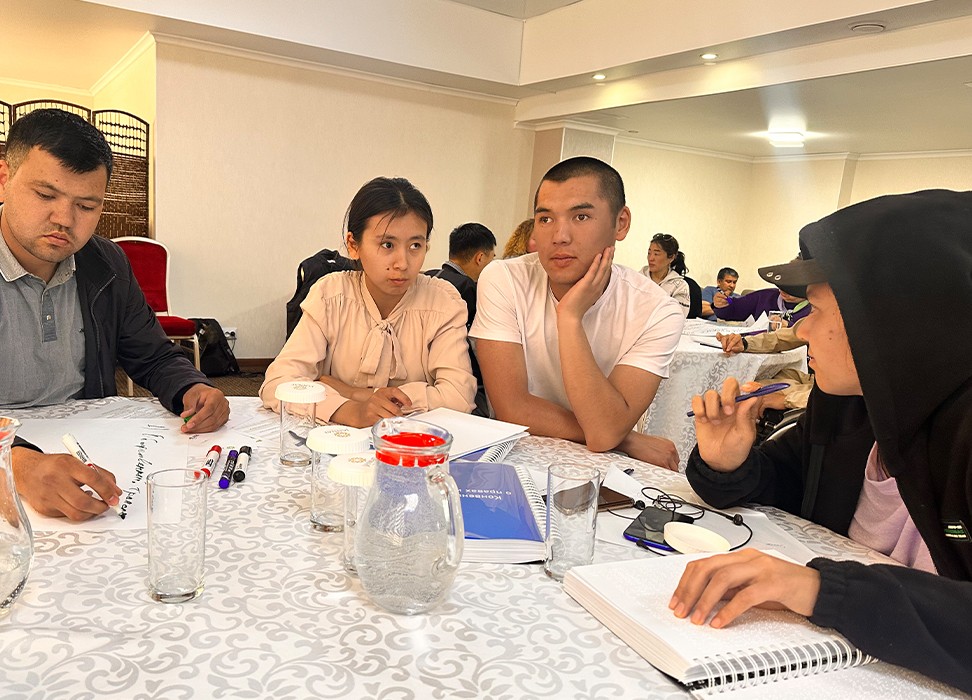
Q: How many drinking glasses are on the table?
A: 5